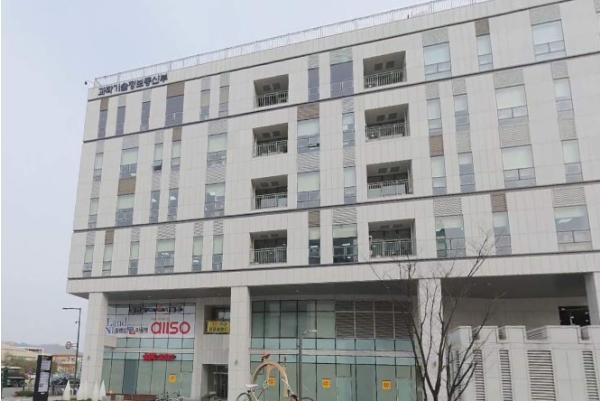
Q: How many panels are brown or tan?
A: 10